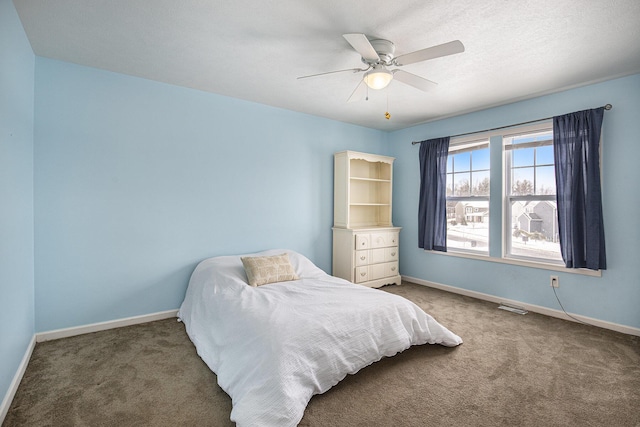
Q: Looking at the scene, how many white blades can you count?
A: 5